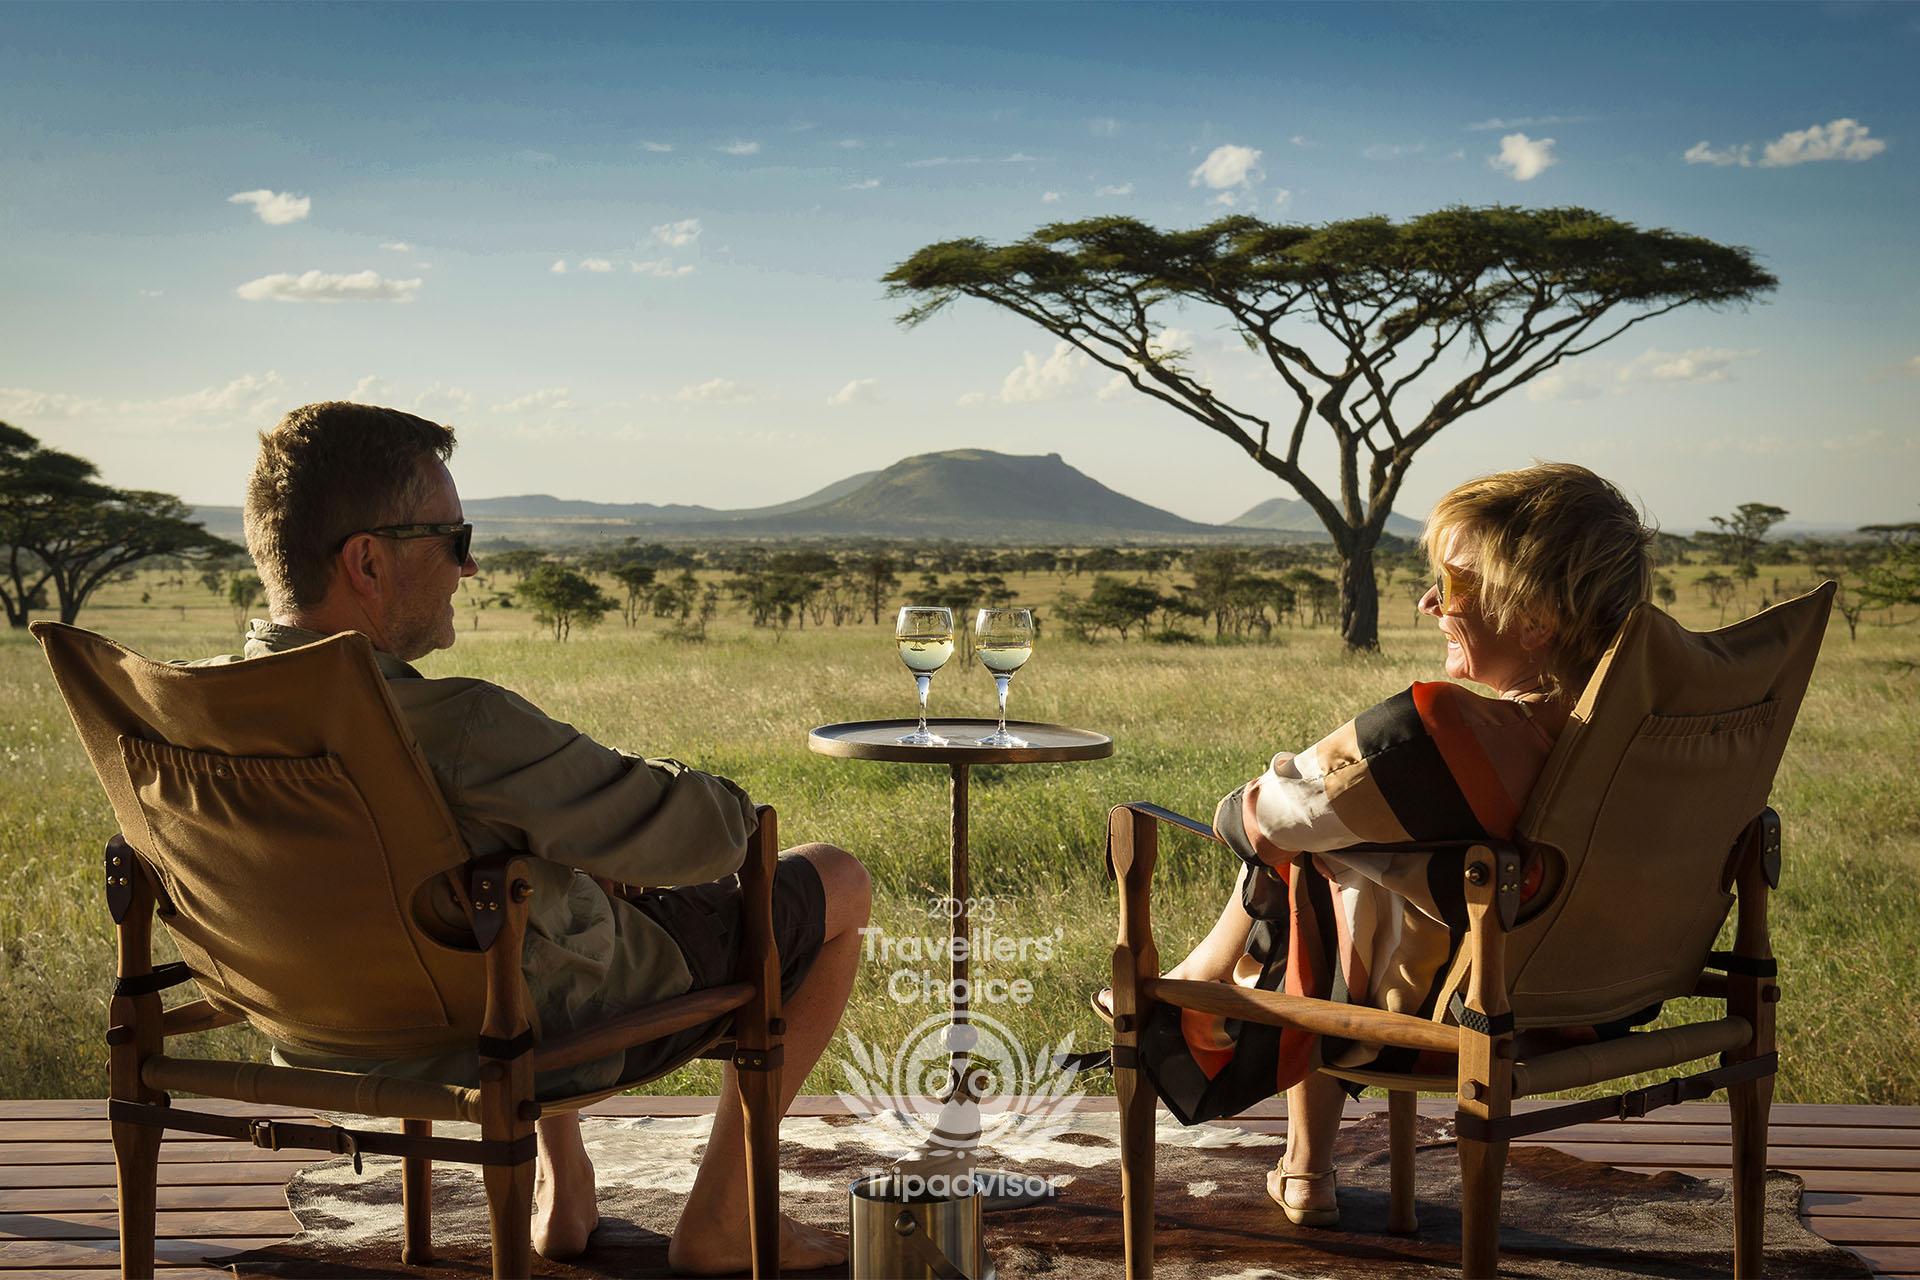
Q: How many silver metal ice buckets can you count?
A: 1